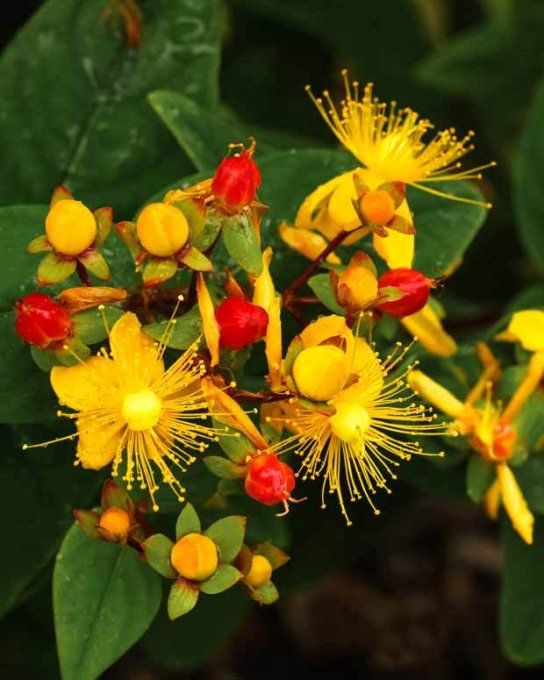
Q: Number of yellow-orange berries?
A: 8